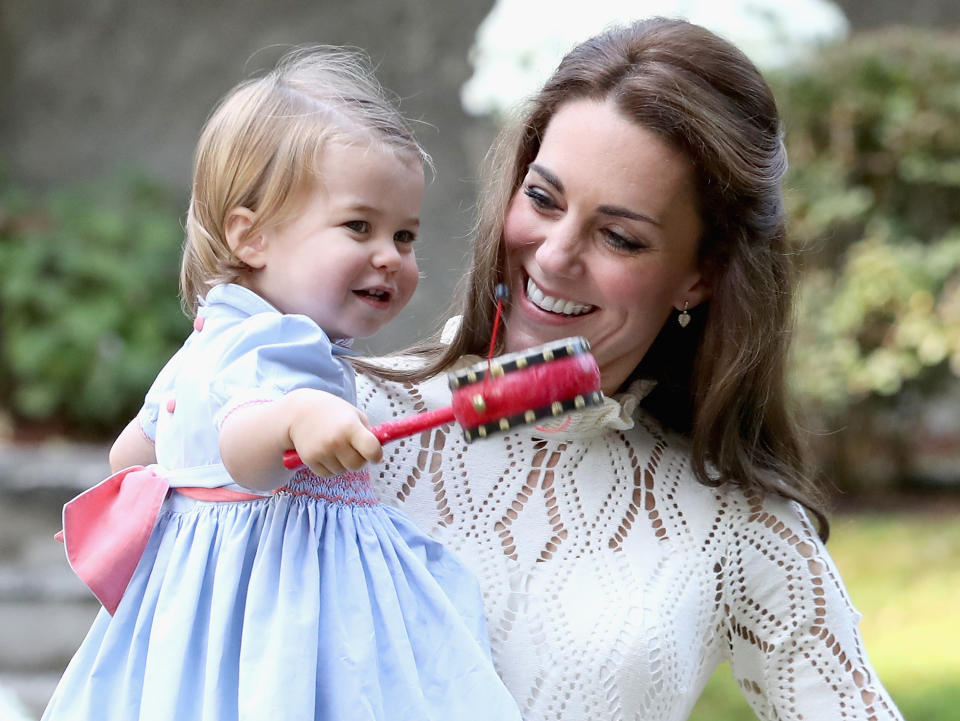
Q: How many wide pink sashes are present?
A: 1